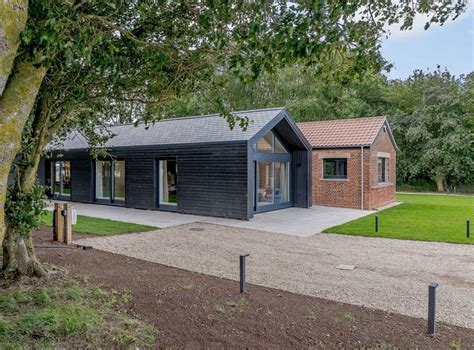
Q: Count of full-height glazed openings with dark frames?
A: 4